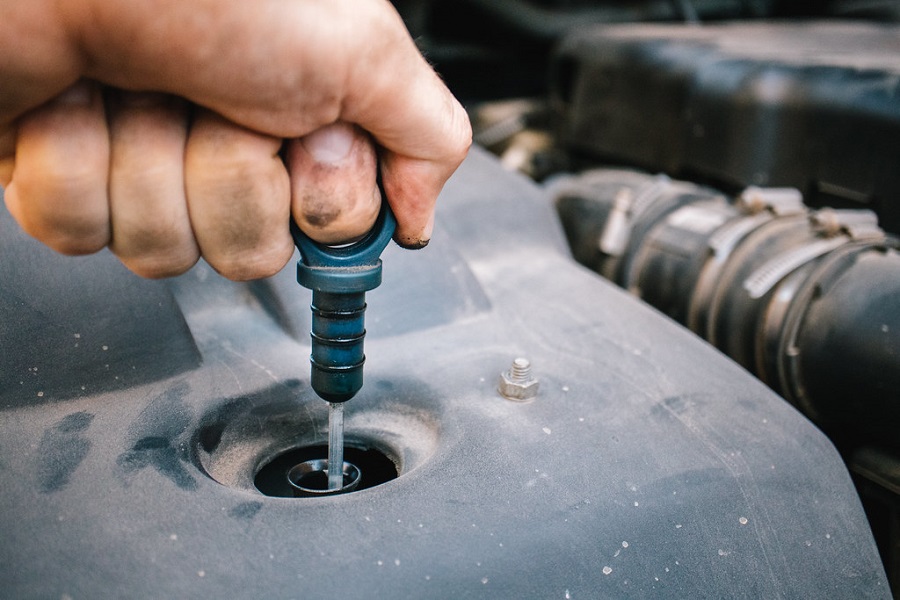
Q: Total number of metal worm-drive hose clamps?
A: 3